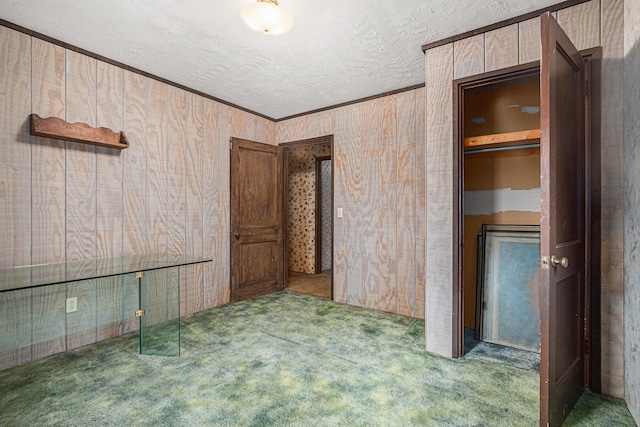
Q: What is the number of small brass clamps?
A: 2